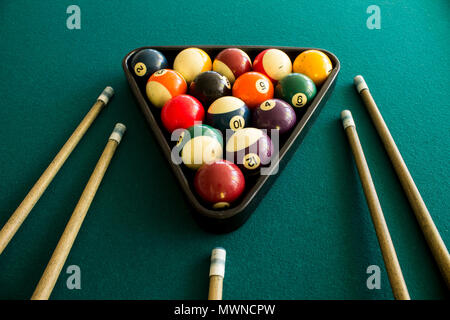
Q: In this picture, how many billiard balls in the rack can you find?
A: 15